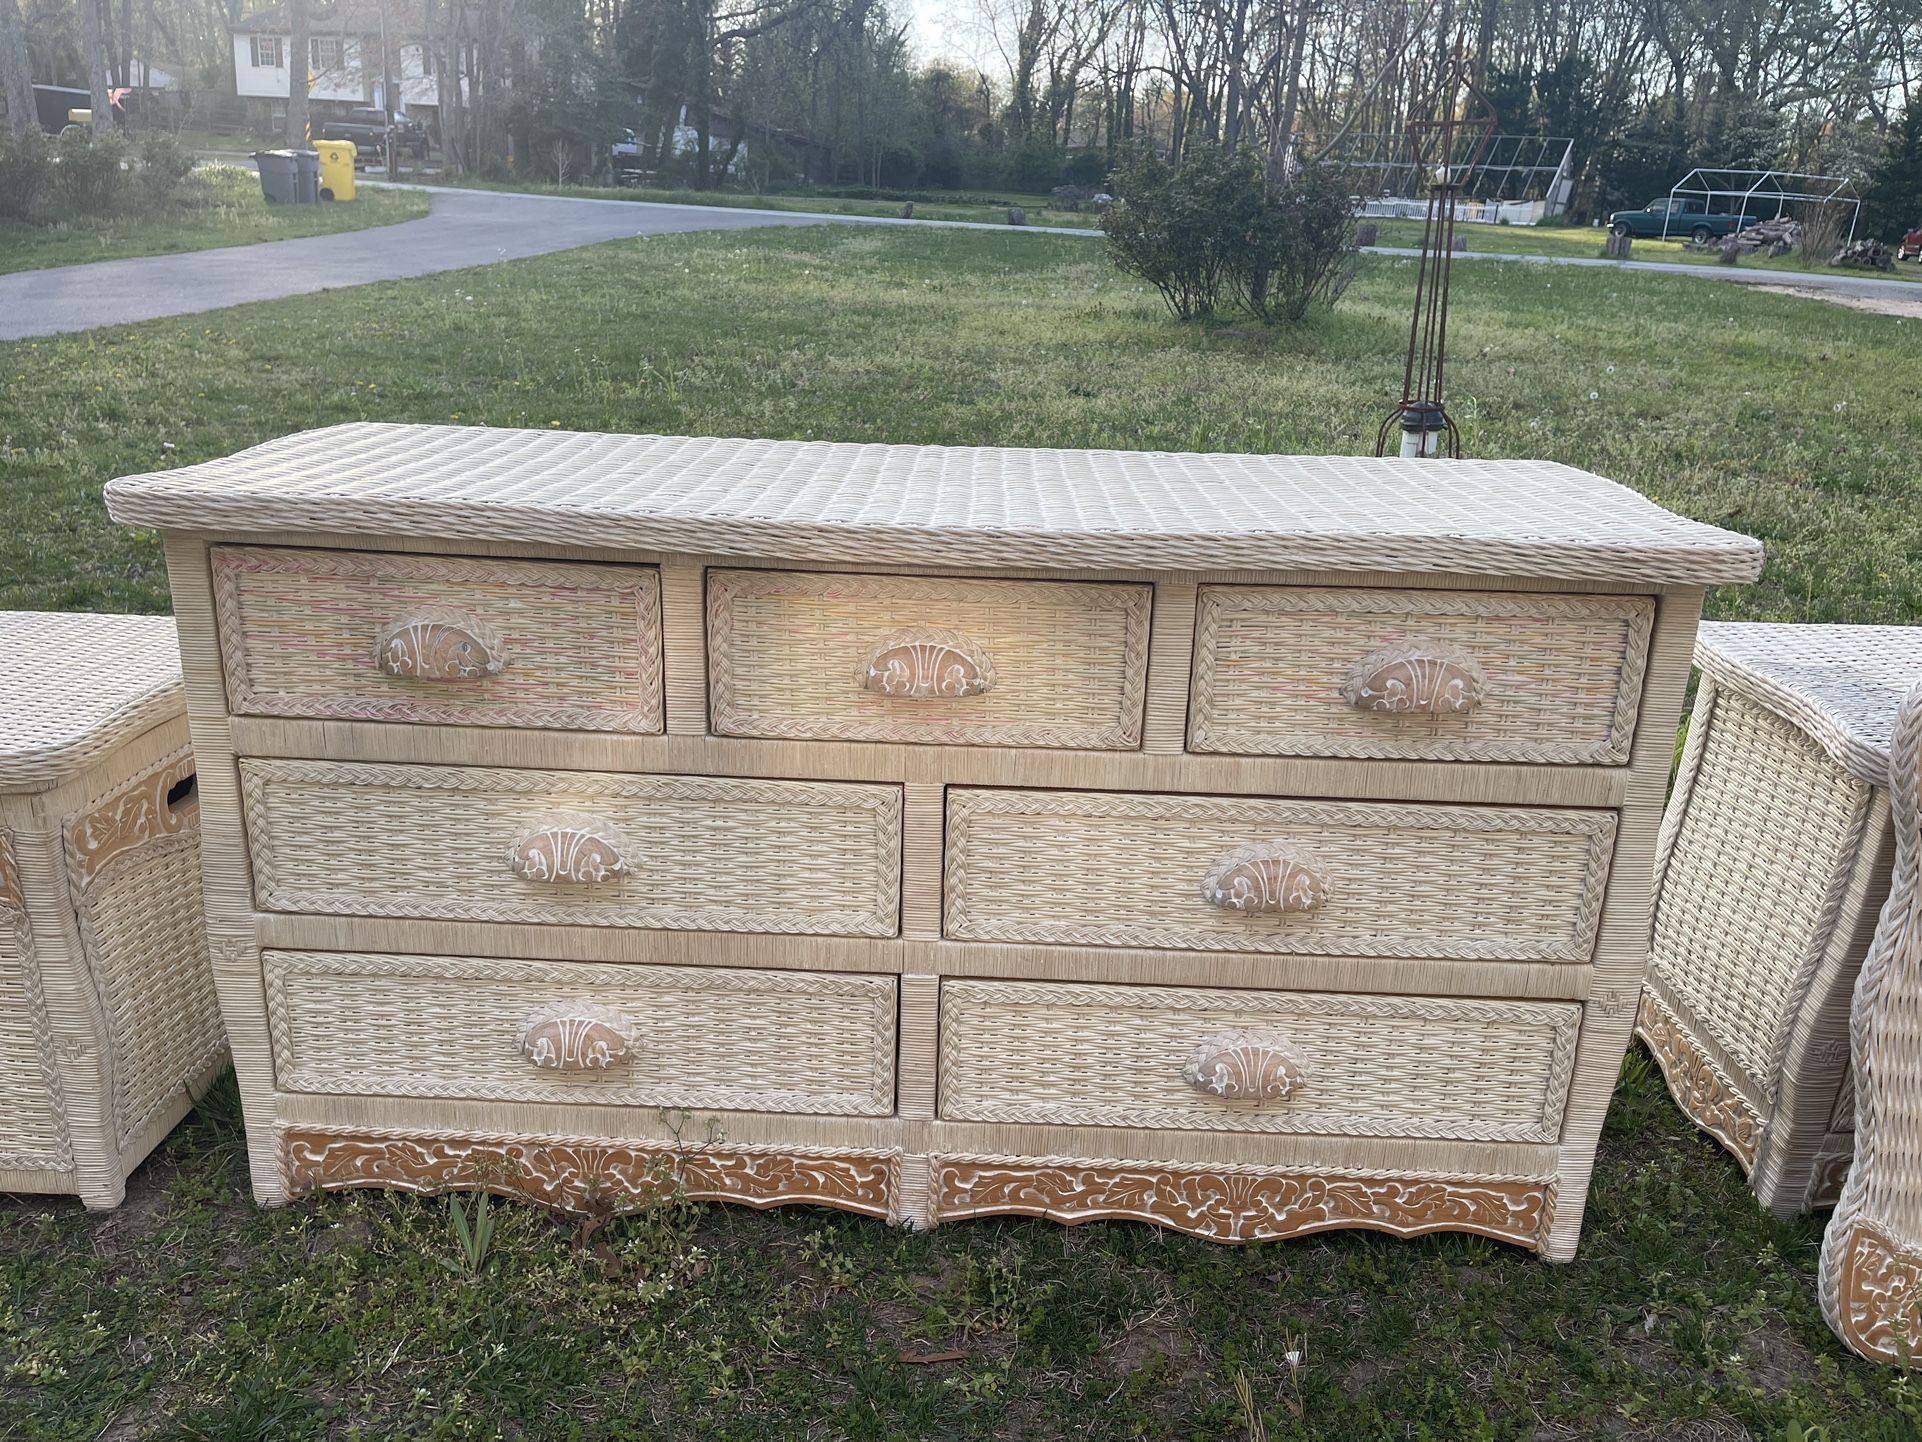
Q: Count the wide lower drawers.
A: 4